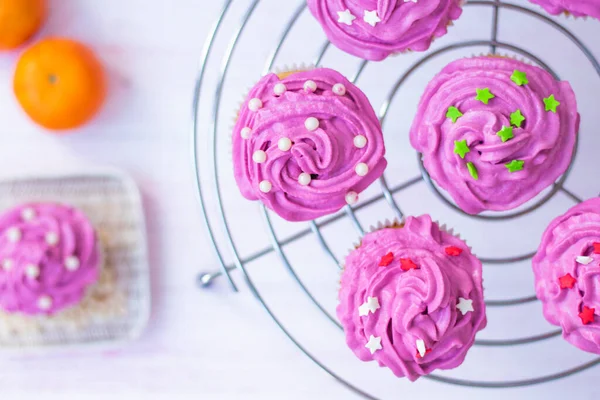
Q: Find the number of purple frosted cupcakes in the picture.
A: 7